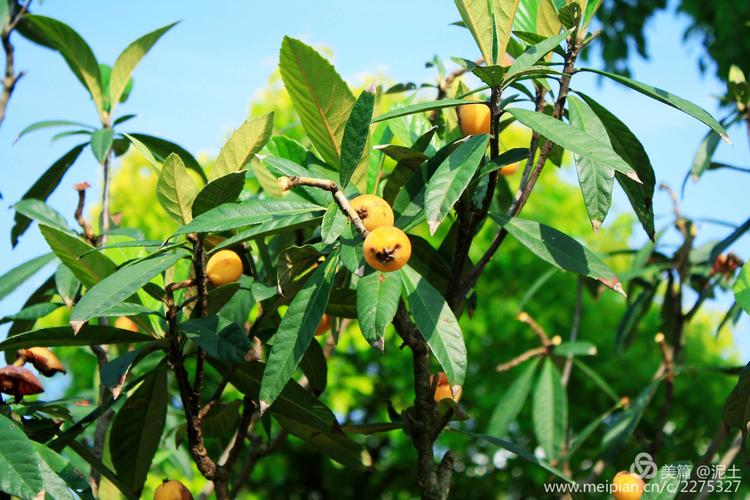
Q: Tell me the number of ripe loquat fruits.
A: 10